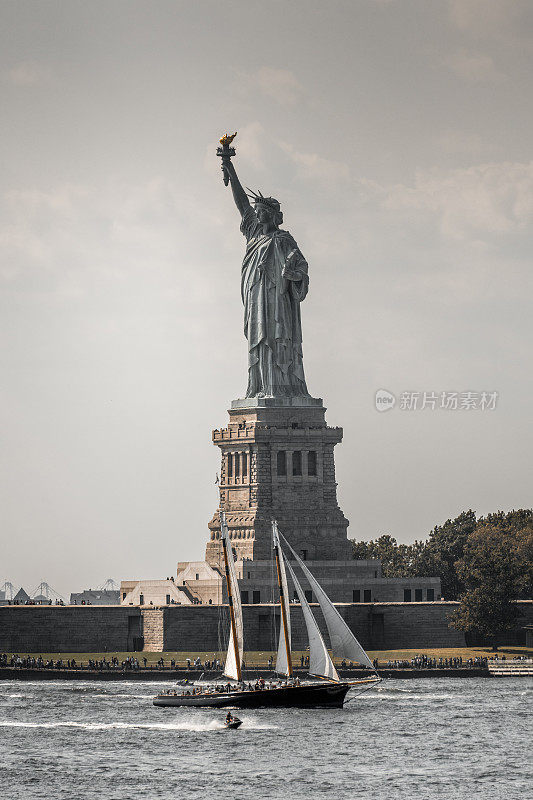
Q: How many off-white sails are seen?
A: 4